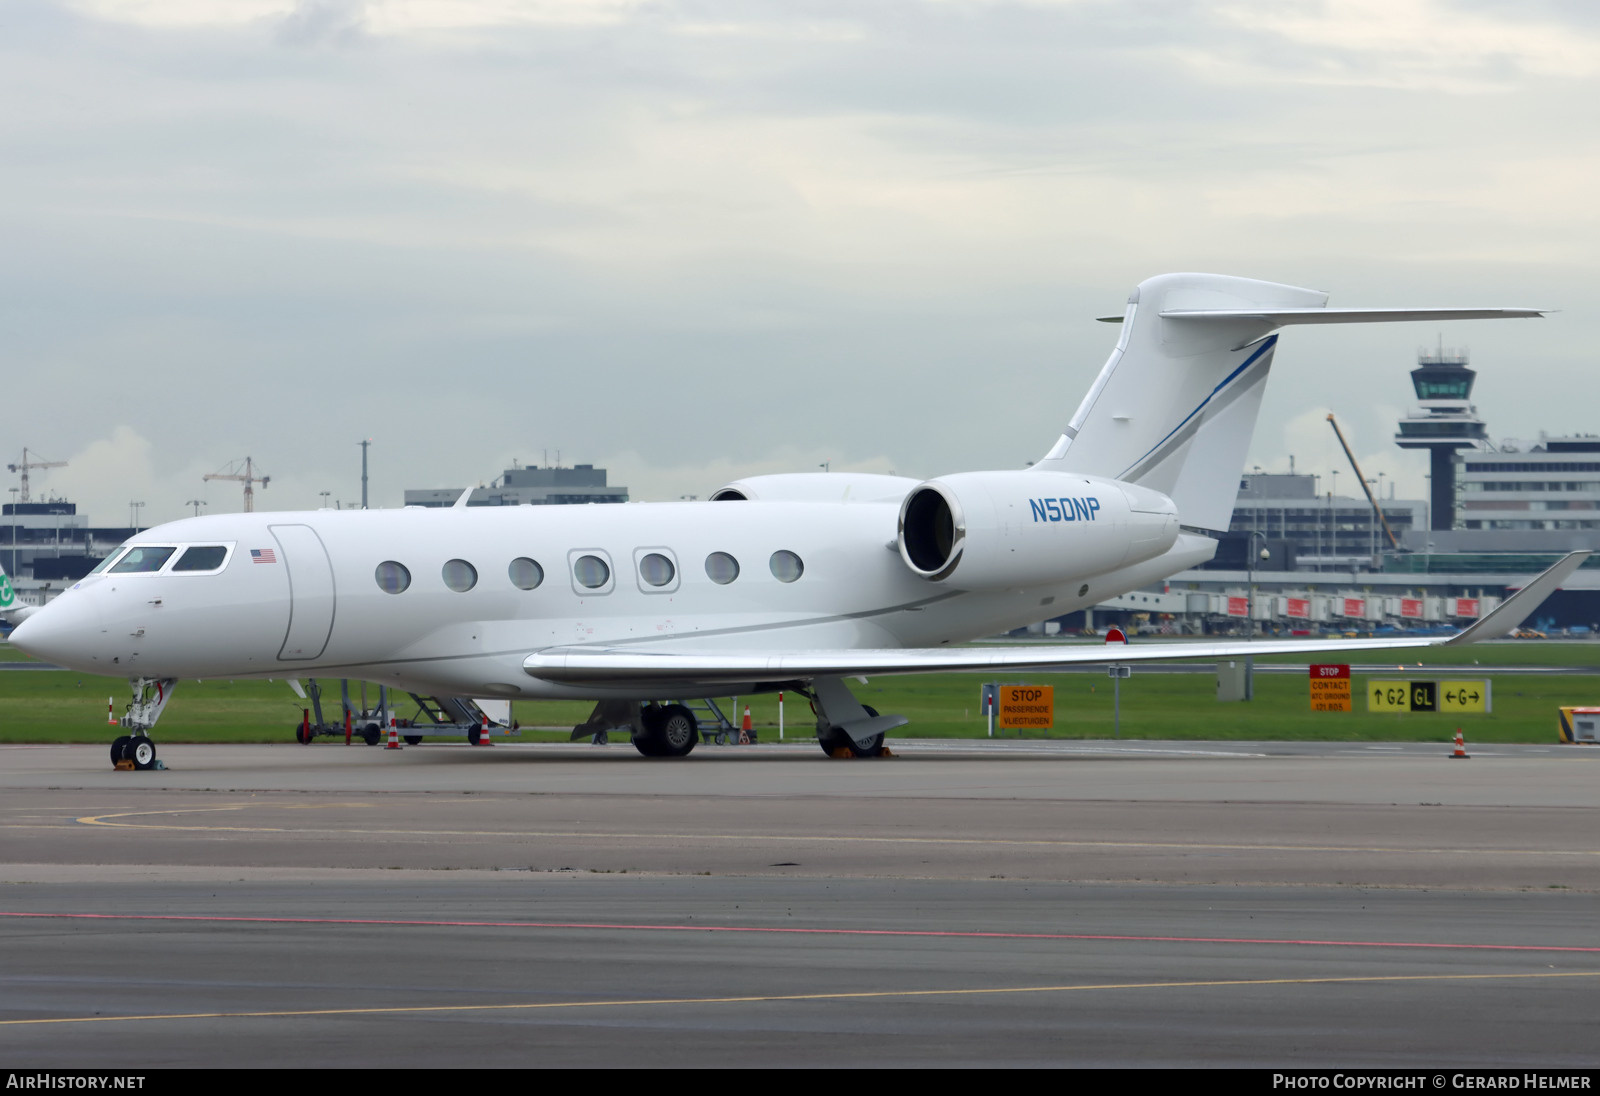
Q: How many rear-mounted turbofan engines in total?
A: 2